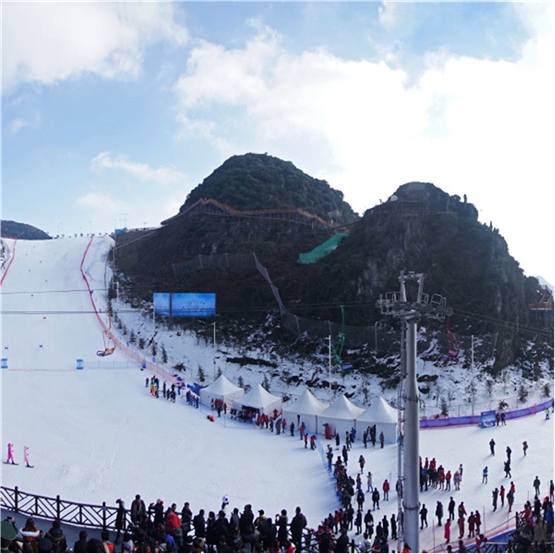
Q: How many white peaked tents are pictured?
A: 5